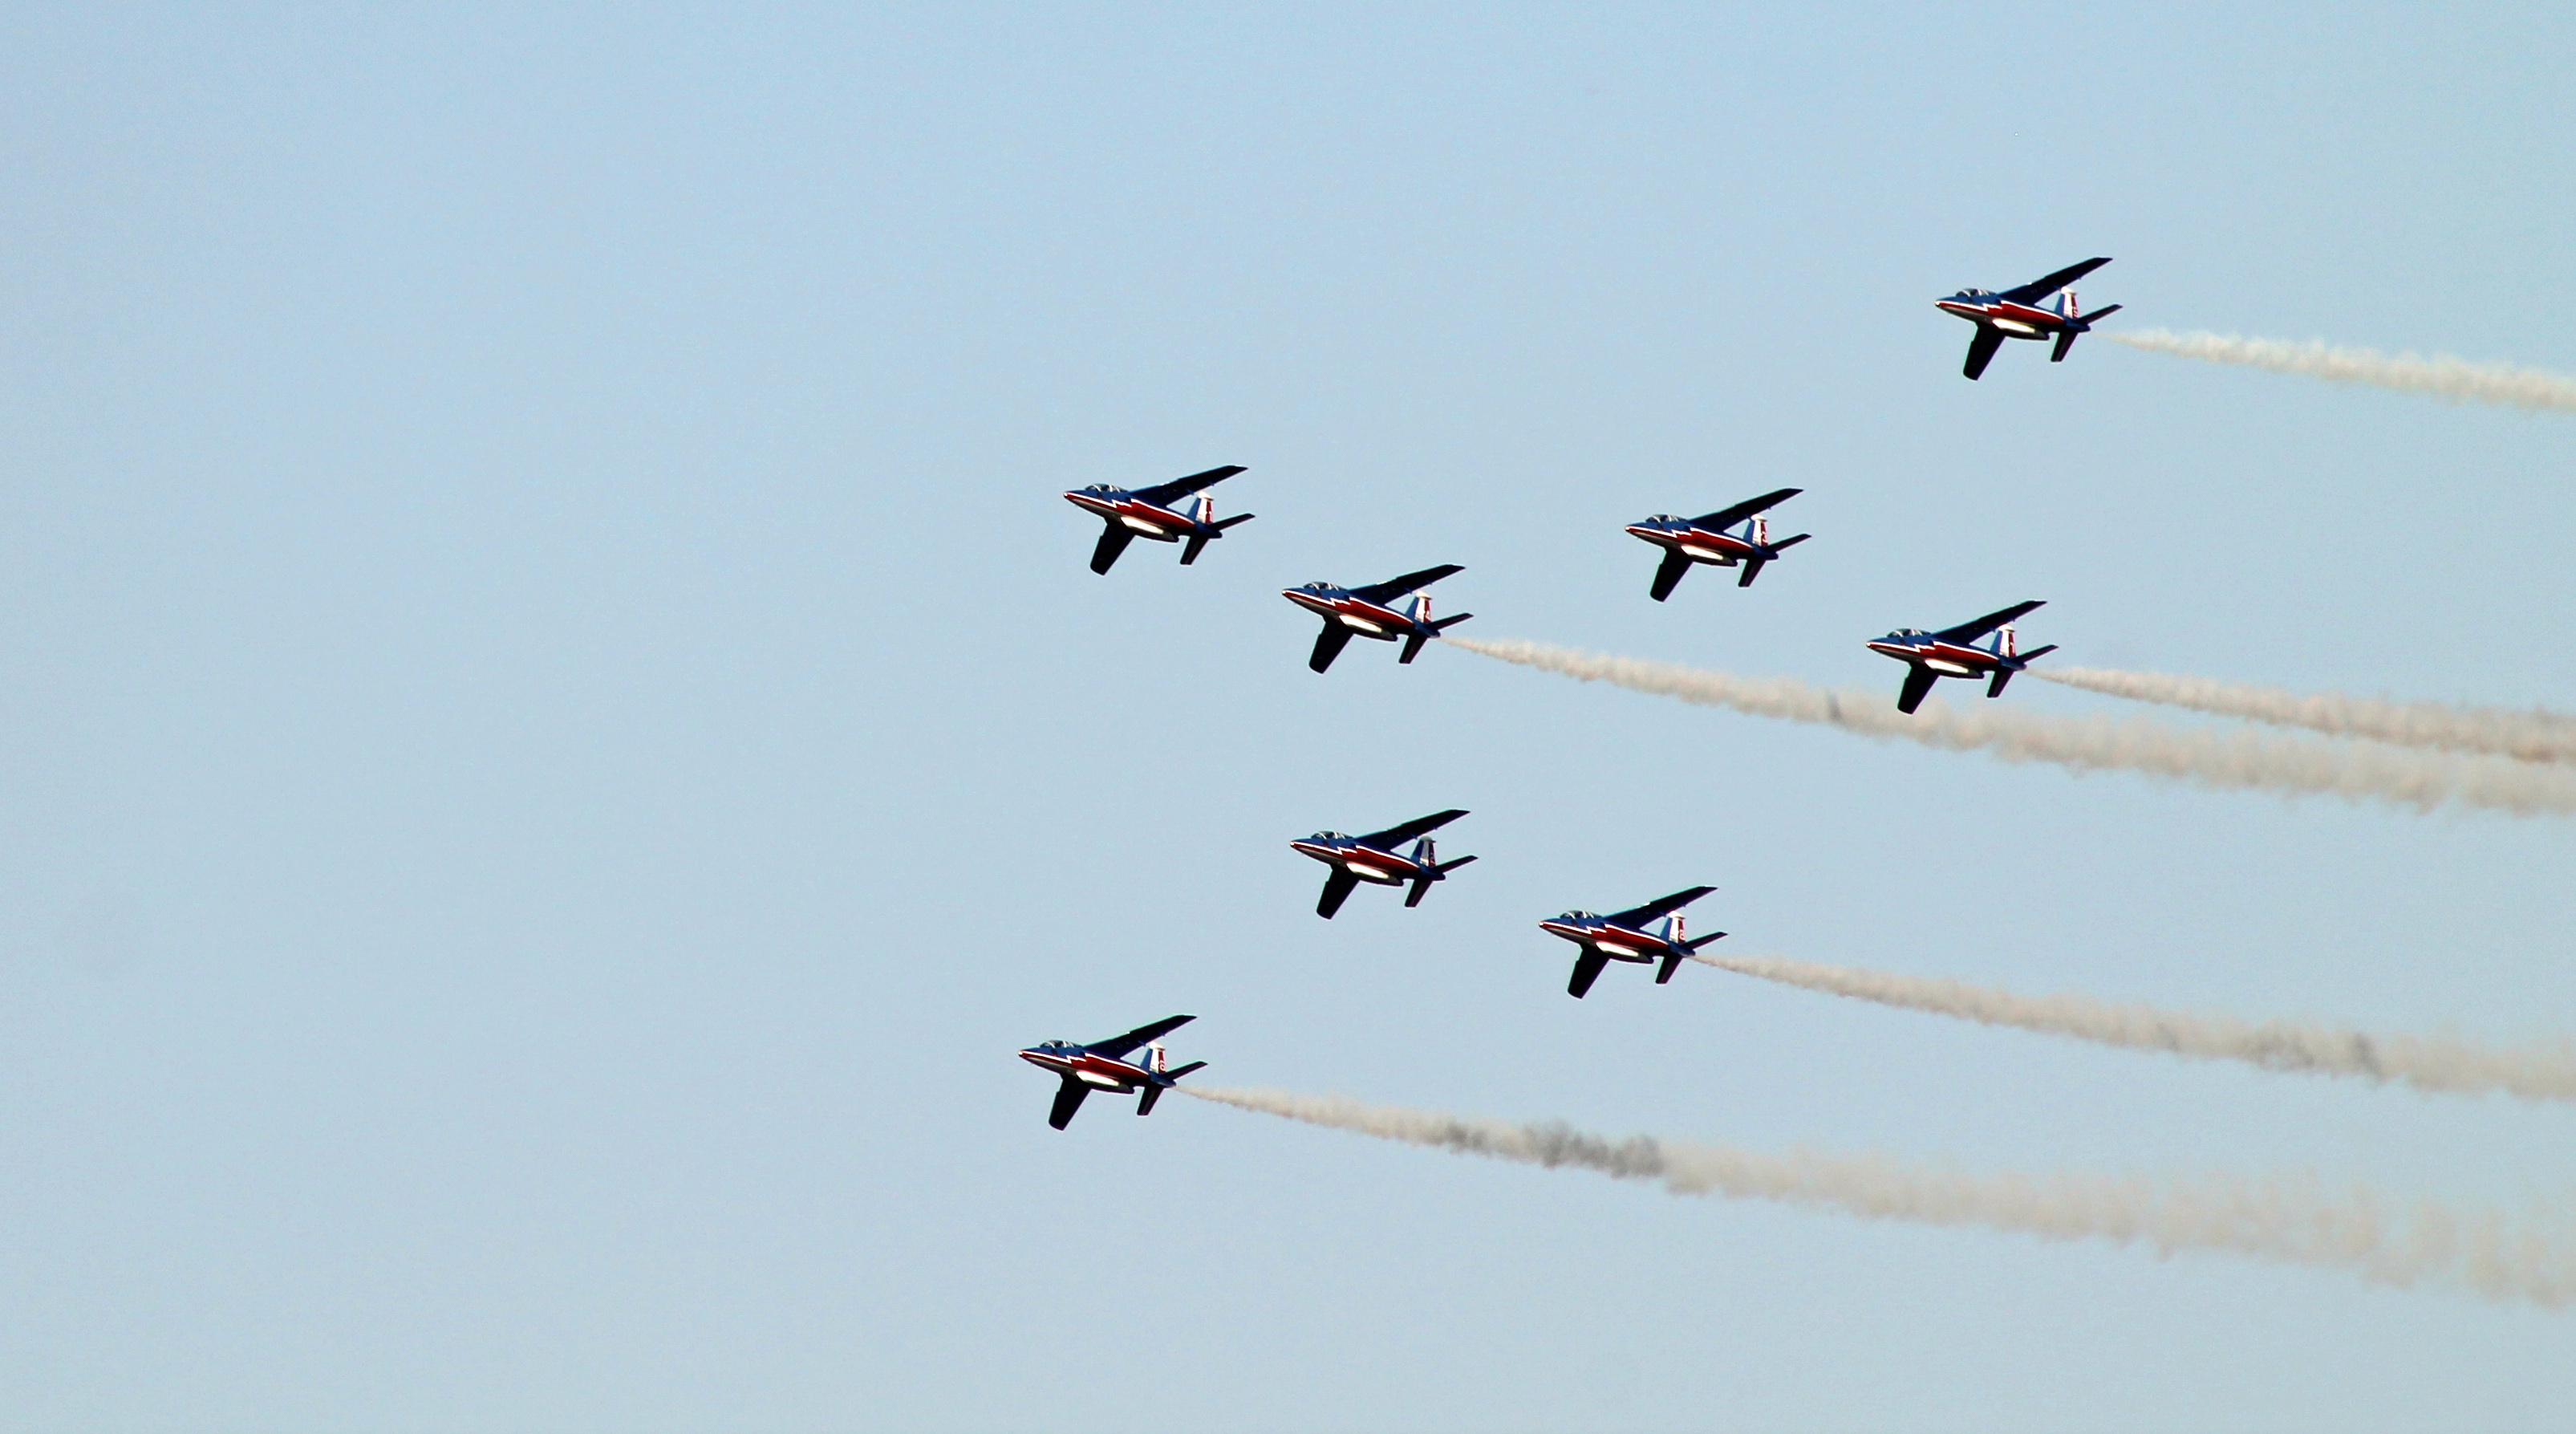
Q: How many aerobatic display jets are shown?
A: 8